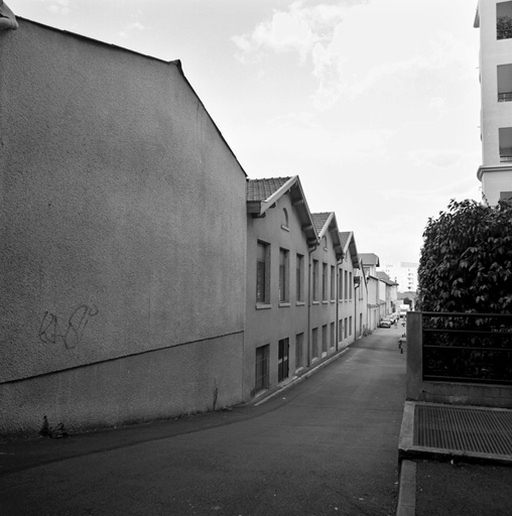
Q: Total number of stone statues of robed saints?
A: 0